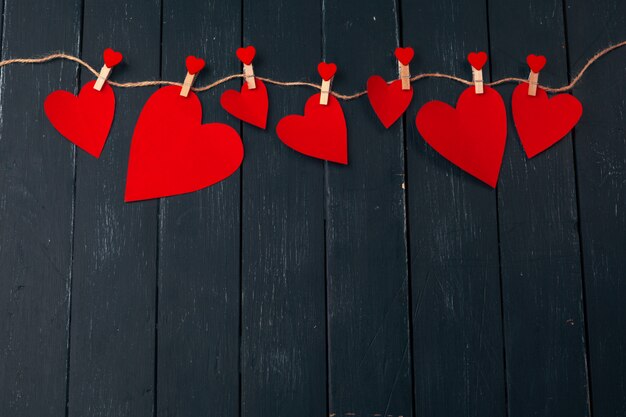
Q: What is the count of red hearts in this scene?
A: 14